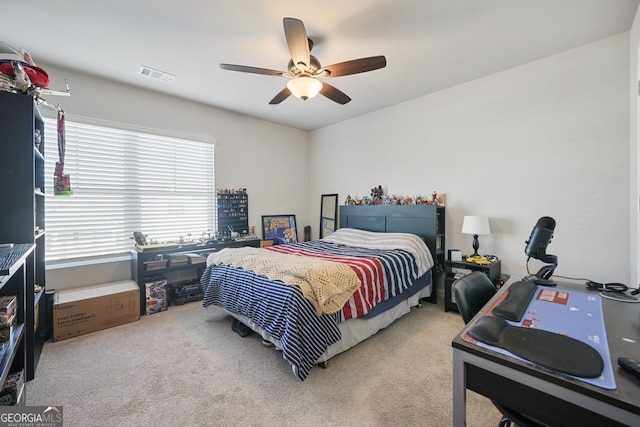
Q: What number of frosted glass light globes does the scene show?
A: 1